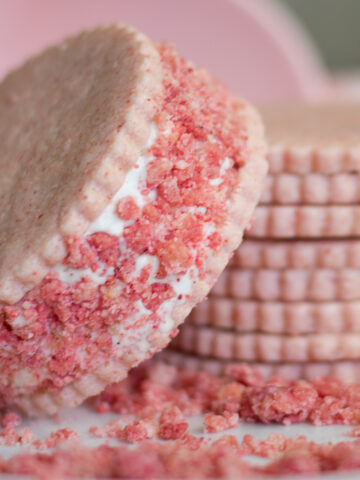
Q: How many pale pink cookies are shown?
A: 10